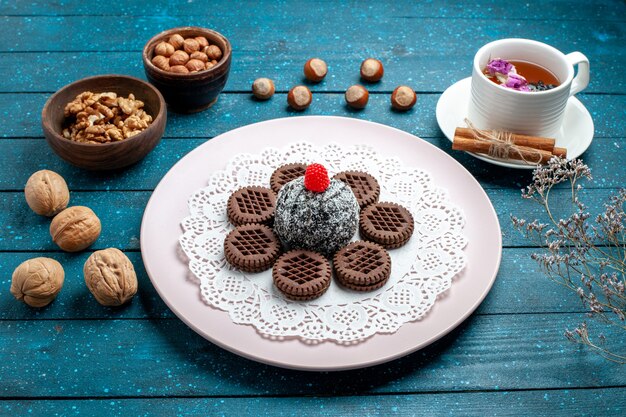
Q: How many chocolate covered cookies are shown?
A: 7